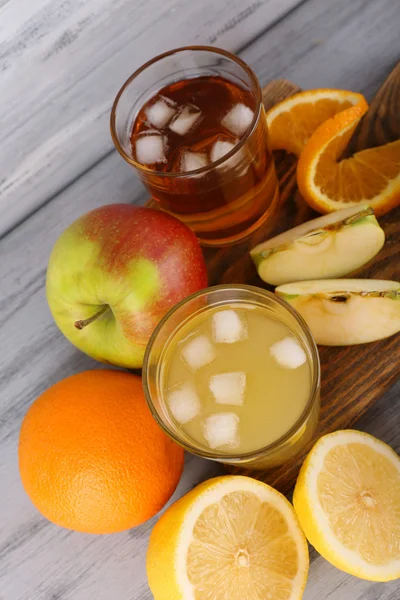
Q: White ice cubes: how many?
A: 12